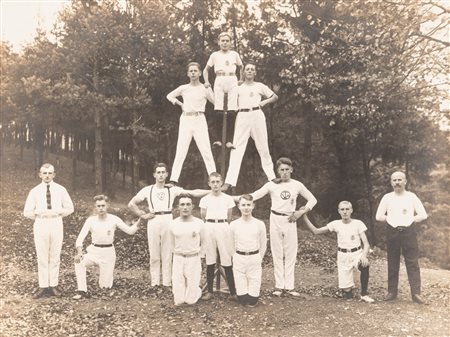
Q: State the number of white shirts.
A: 12